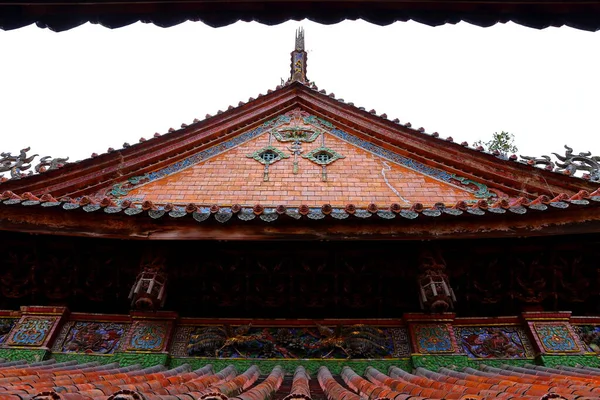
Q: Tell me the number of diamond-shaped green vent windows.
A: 2